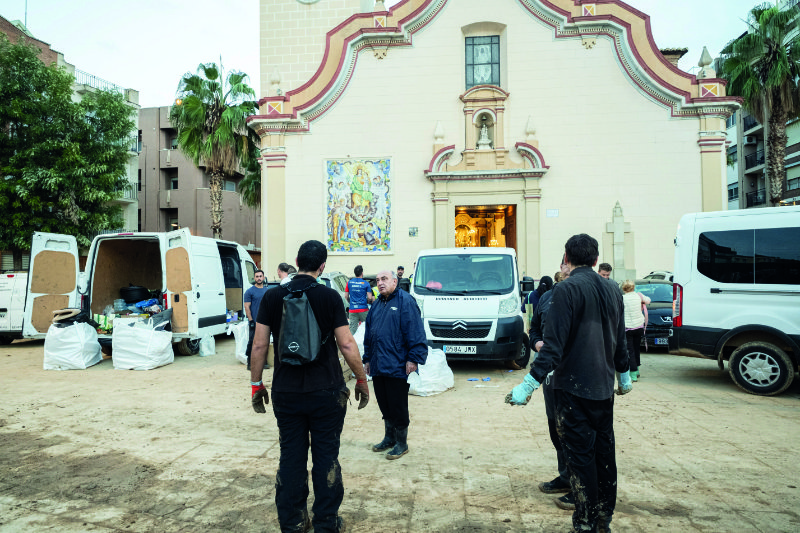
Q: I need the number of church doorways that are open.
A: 1